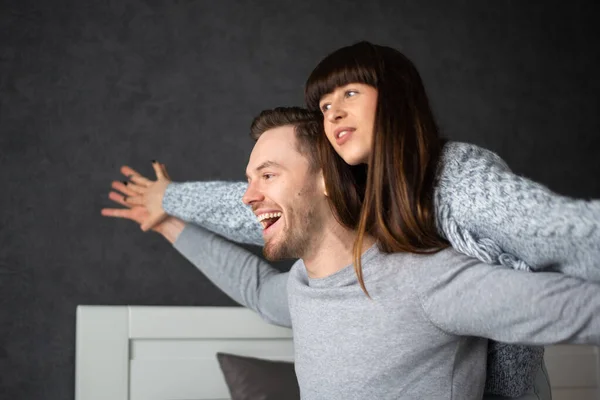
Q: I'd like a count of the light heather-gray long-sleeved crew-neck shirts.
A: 1